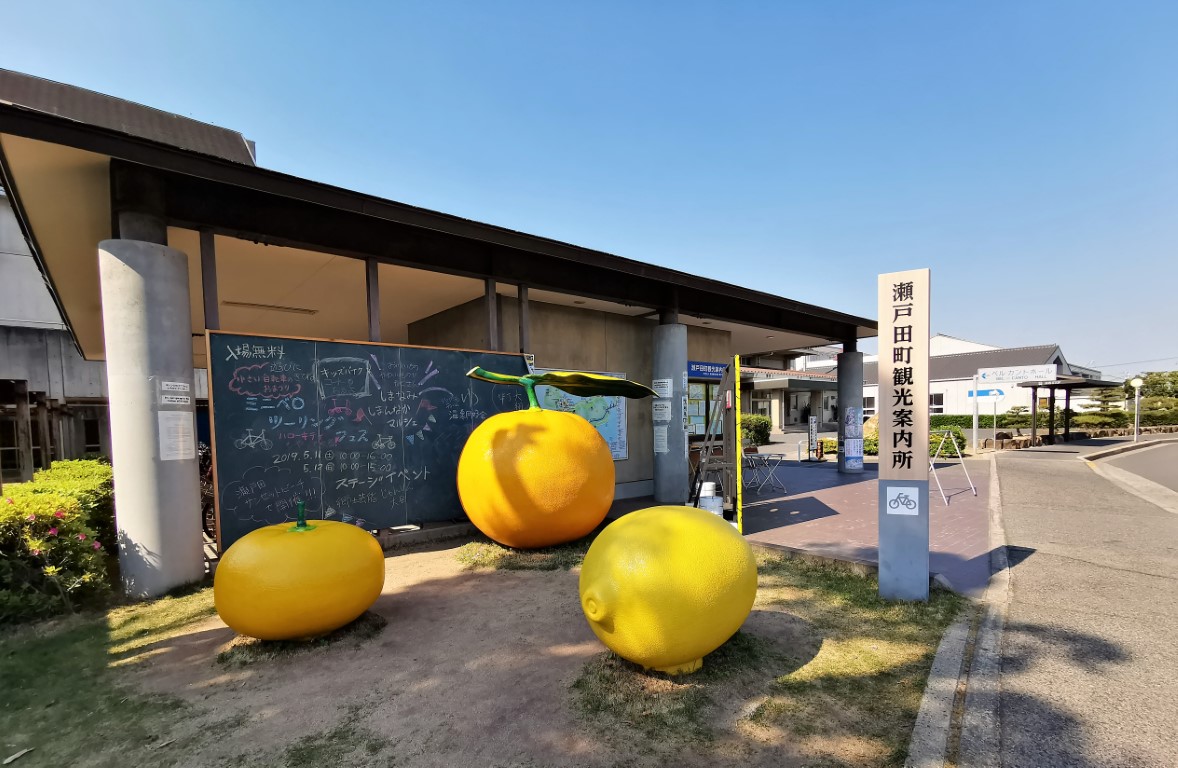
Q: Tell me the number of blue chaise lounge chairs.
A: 0